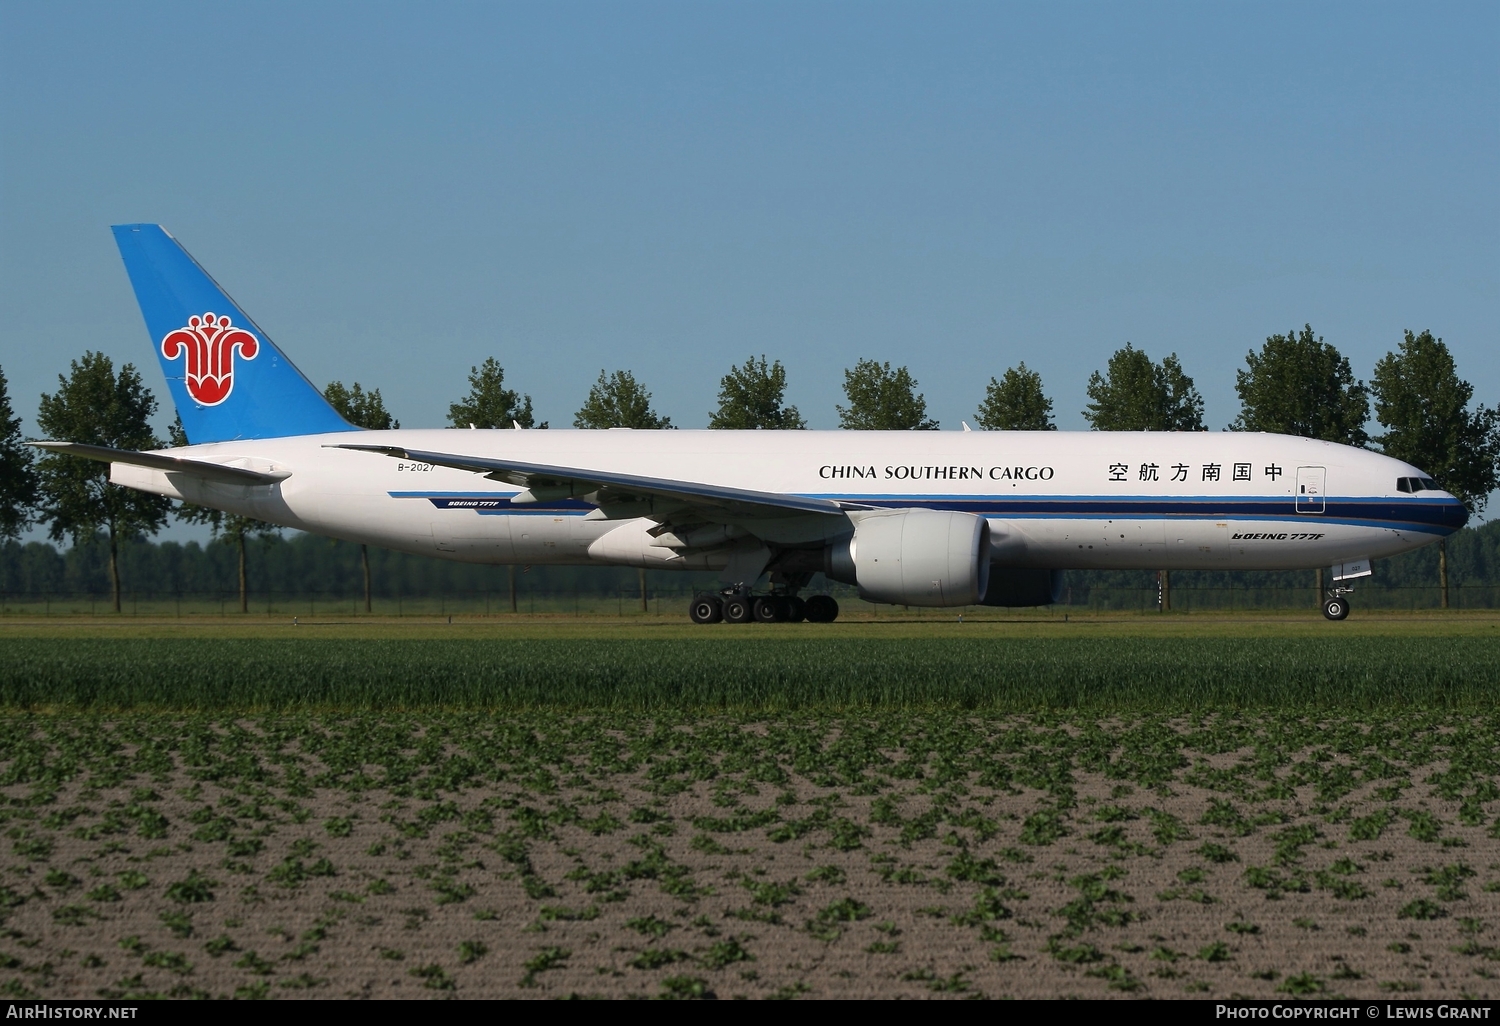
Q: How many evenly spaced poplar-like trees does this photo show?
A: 12